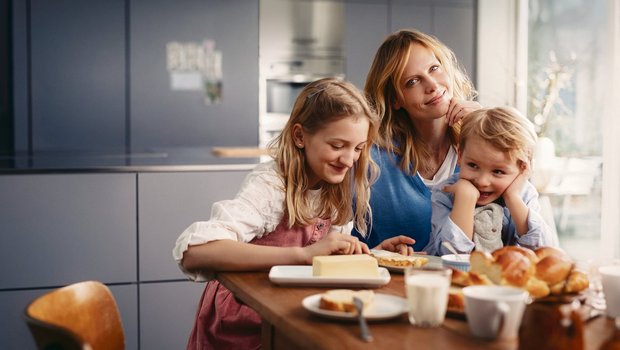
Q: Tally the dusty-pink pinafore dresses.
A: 1